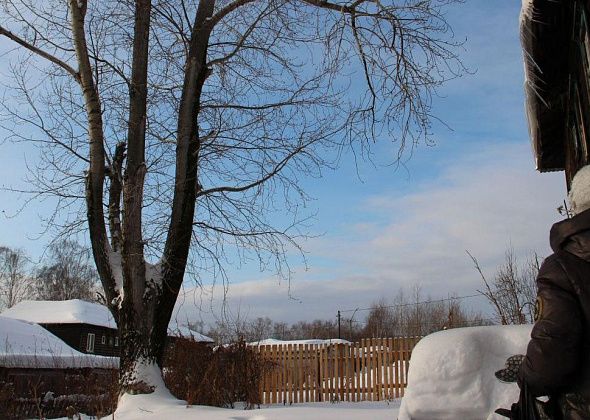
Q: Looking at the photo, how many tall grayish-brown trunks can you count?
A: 3